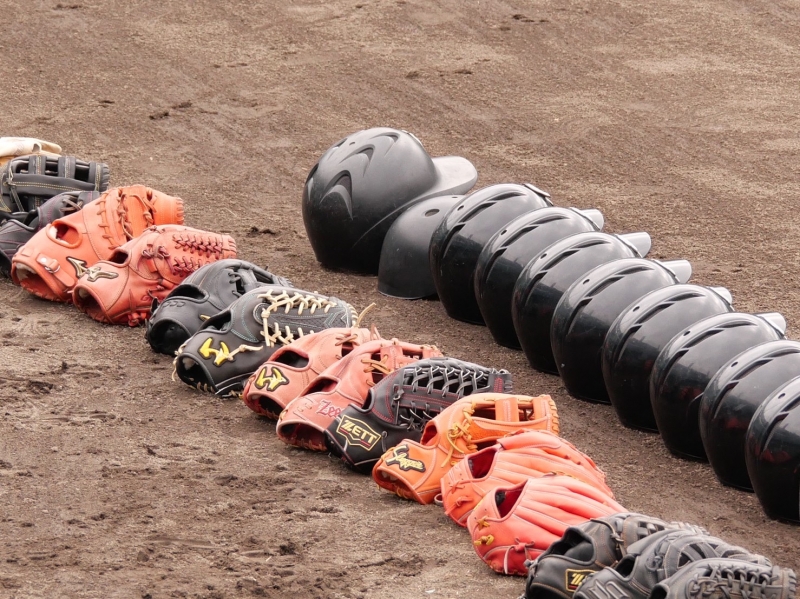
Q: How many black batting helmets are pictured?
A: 10